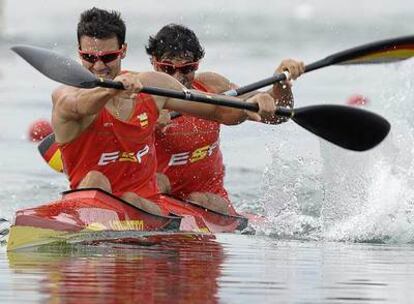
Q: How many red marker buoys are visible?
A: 2